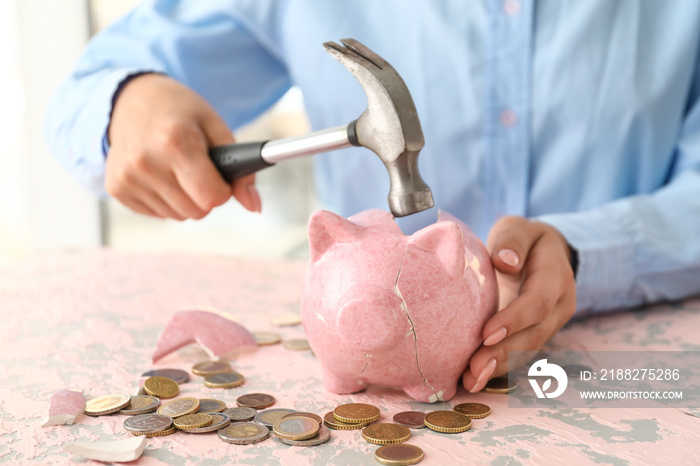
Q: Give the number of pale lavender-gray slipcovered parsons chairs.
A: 0